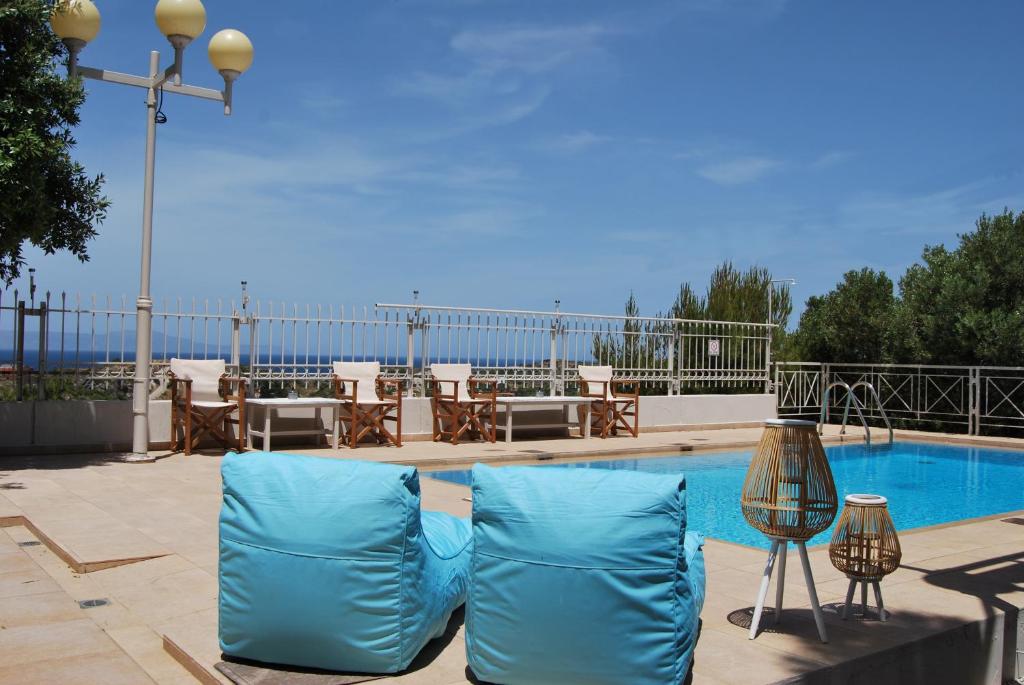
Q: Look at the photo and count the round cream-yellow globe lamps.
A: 3